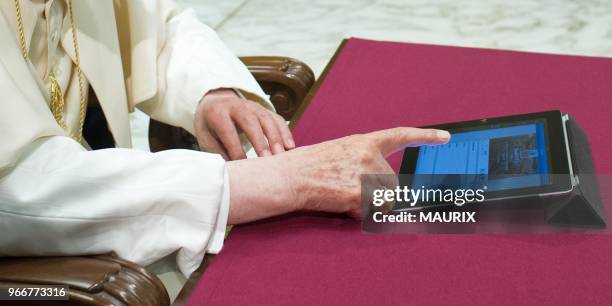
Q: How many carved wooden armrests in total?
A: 2